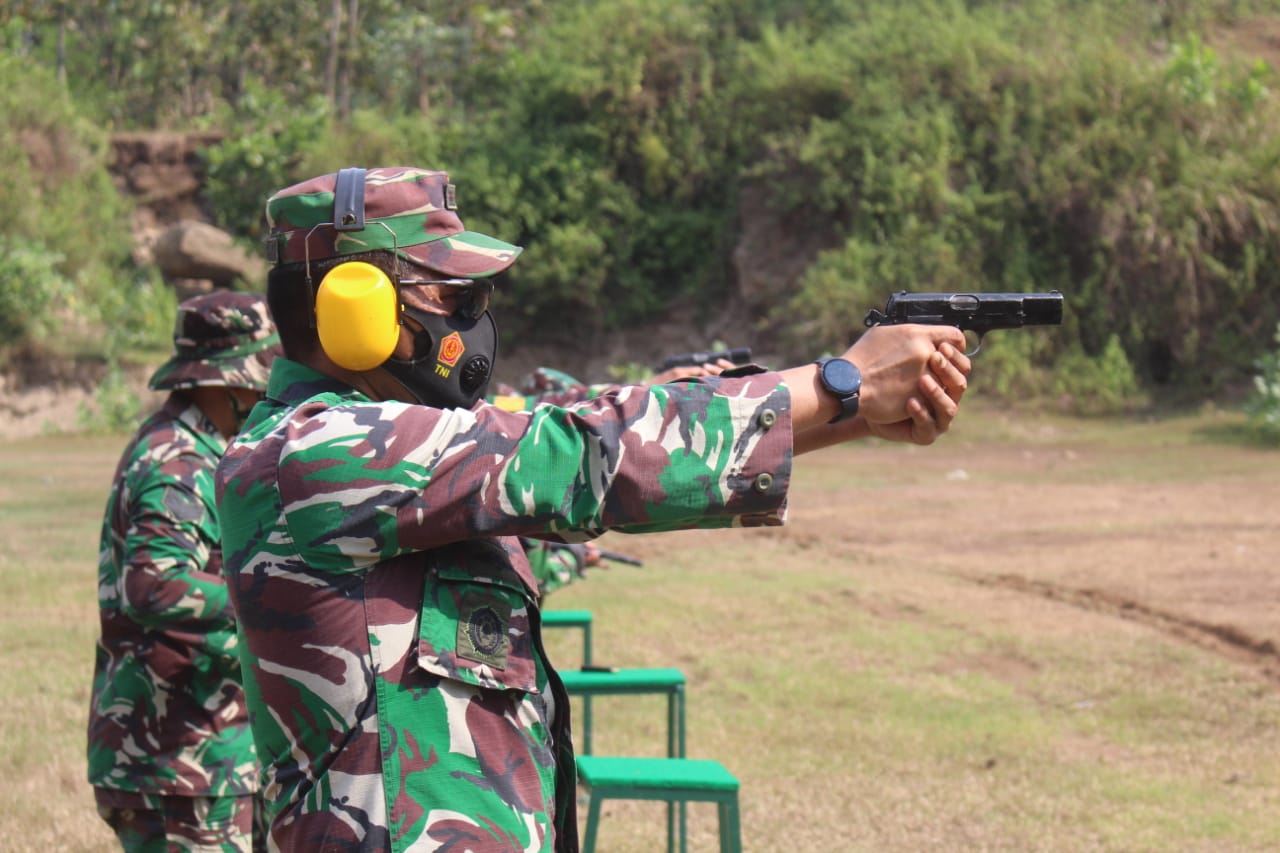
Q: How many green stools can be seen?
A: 3